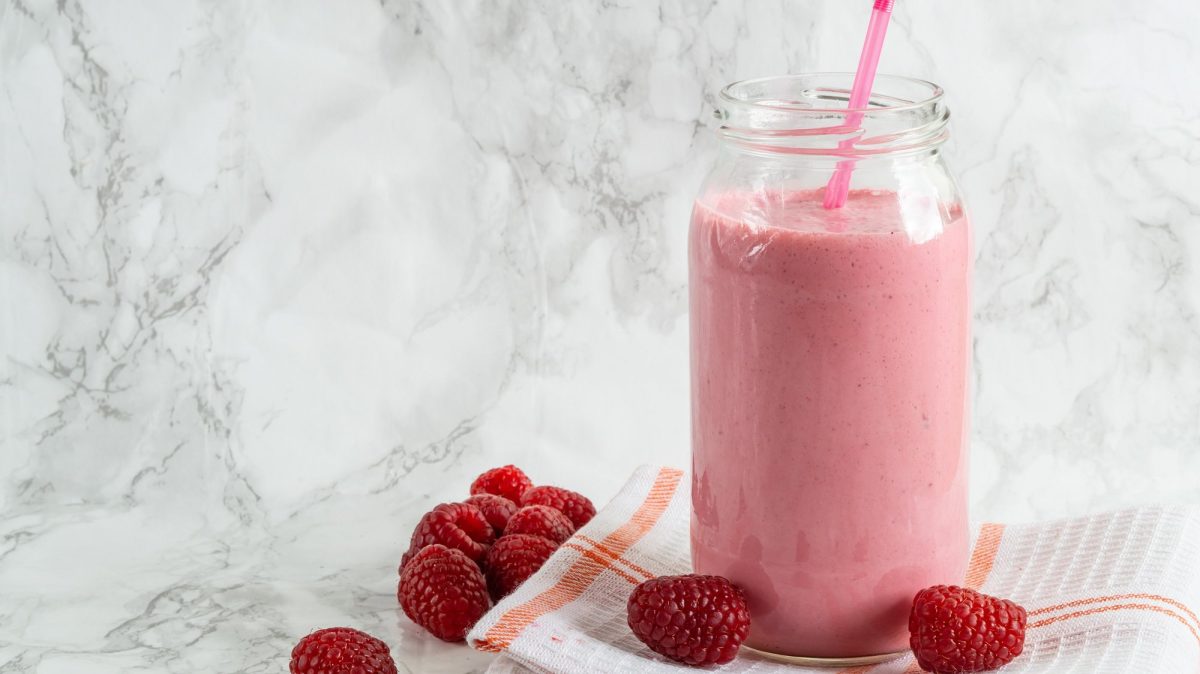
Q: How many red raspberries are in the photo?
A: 10